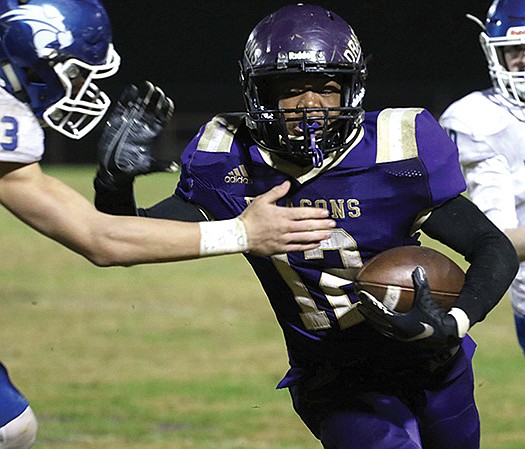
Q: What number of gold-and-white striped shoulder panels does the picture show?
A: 2